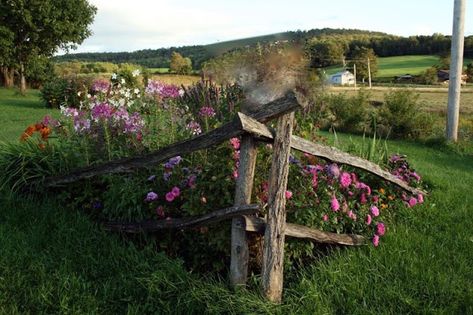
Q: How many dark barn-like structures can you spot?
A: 1